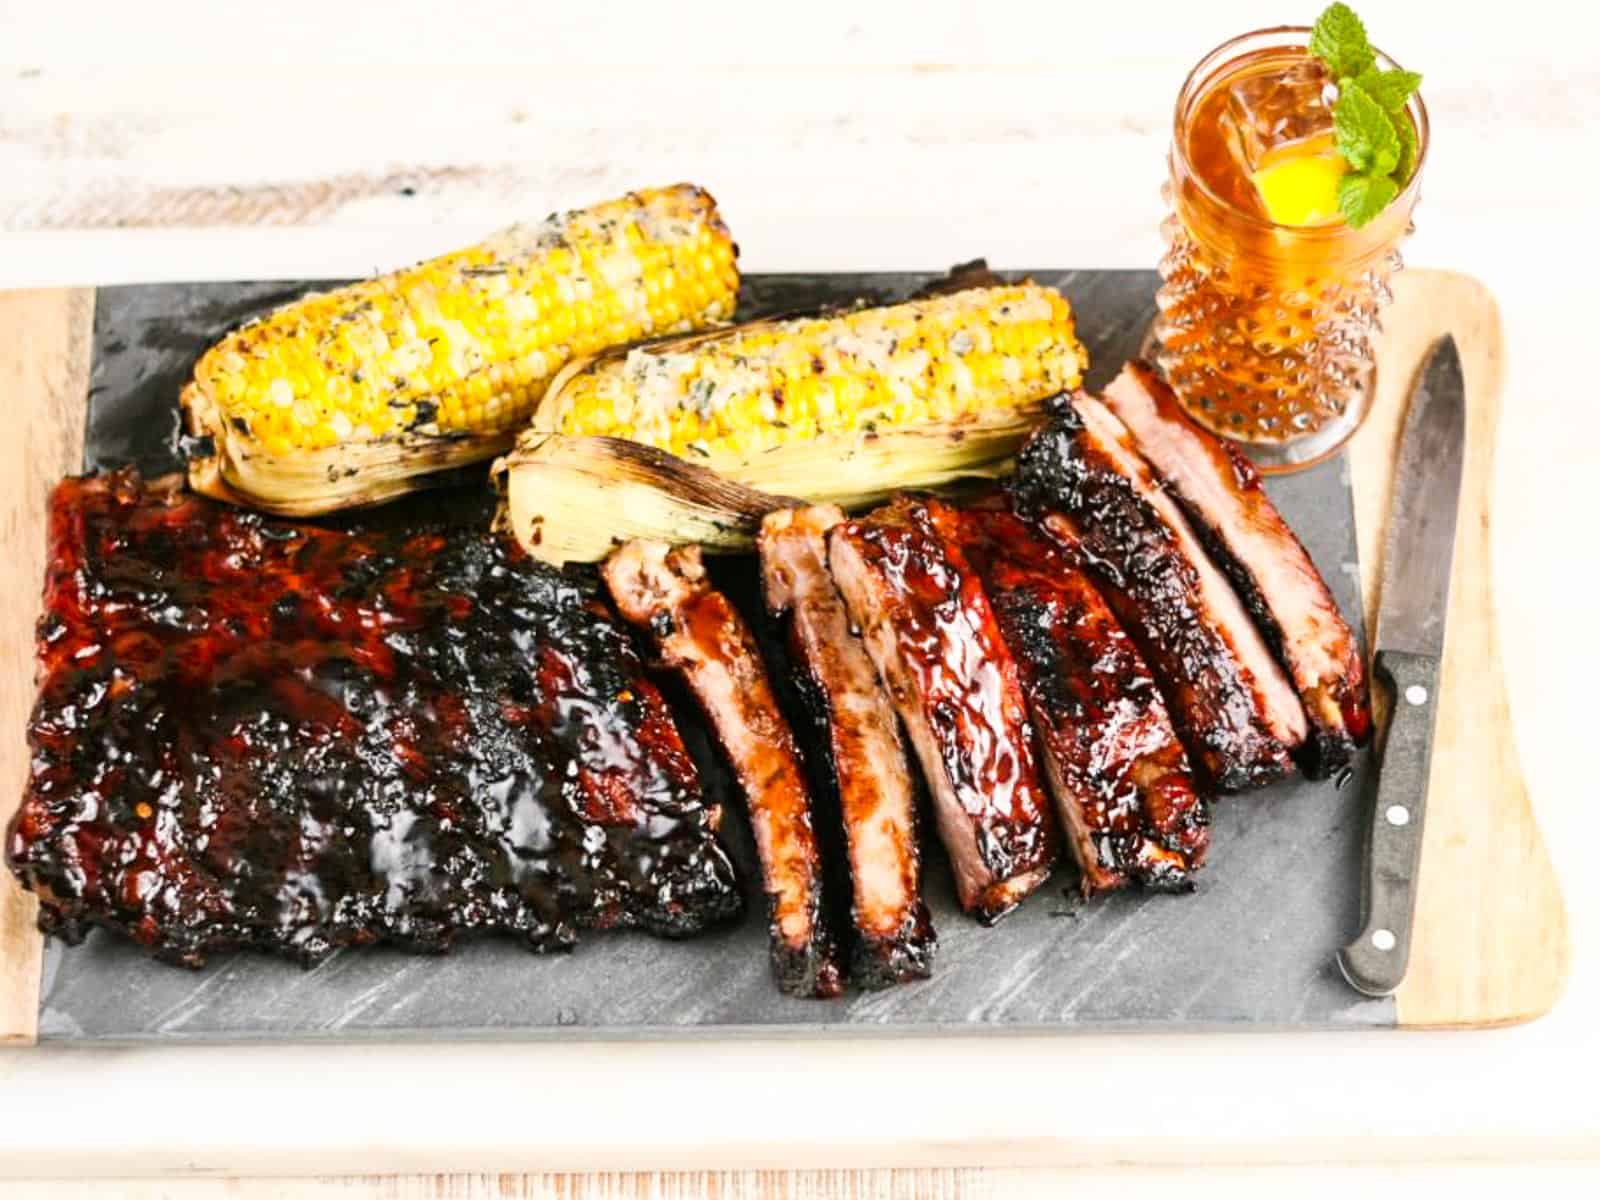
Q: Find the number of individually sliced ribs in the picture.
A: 6